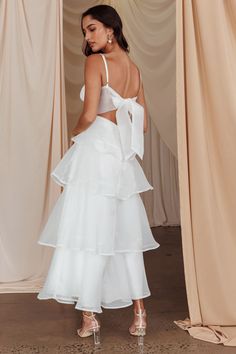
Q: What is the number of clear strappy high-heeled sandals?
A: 2